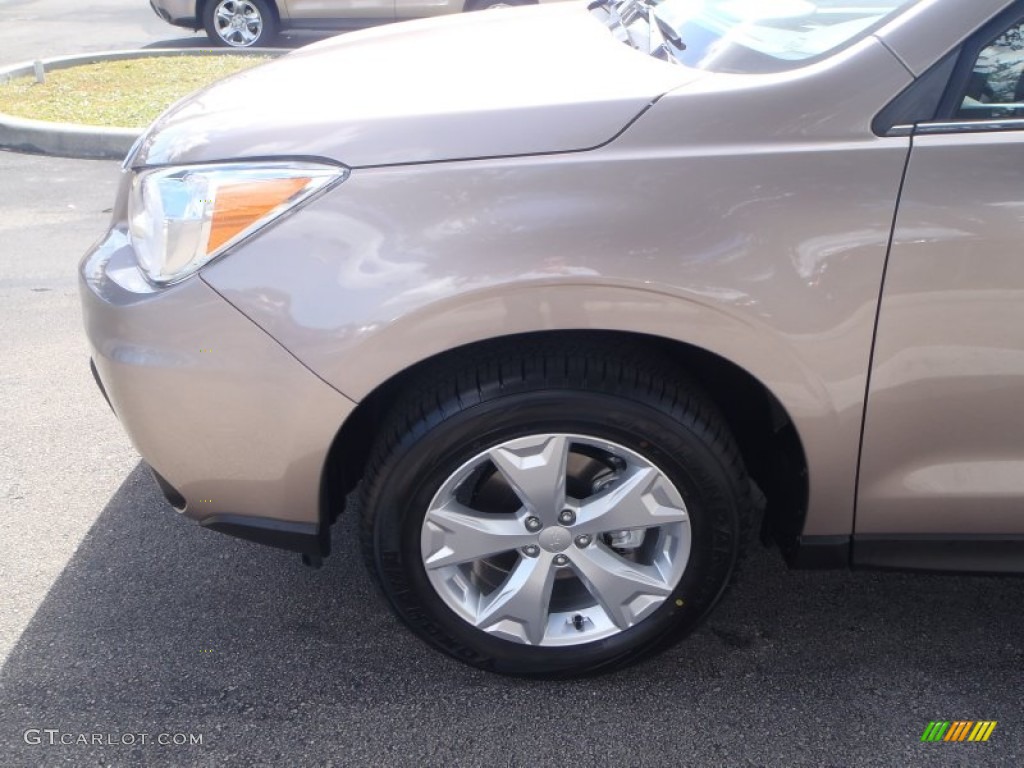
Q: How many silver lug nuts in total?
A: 5